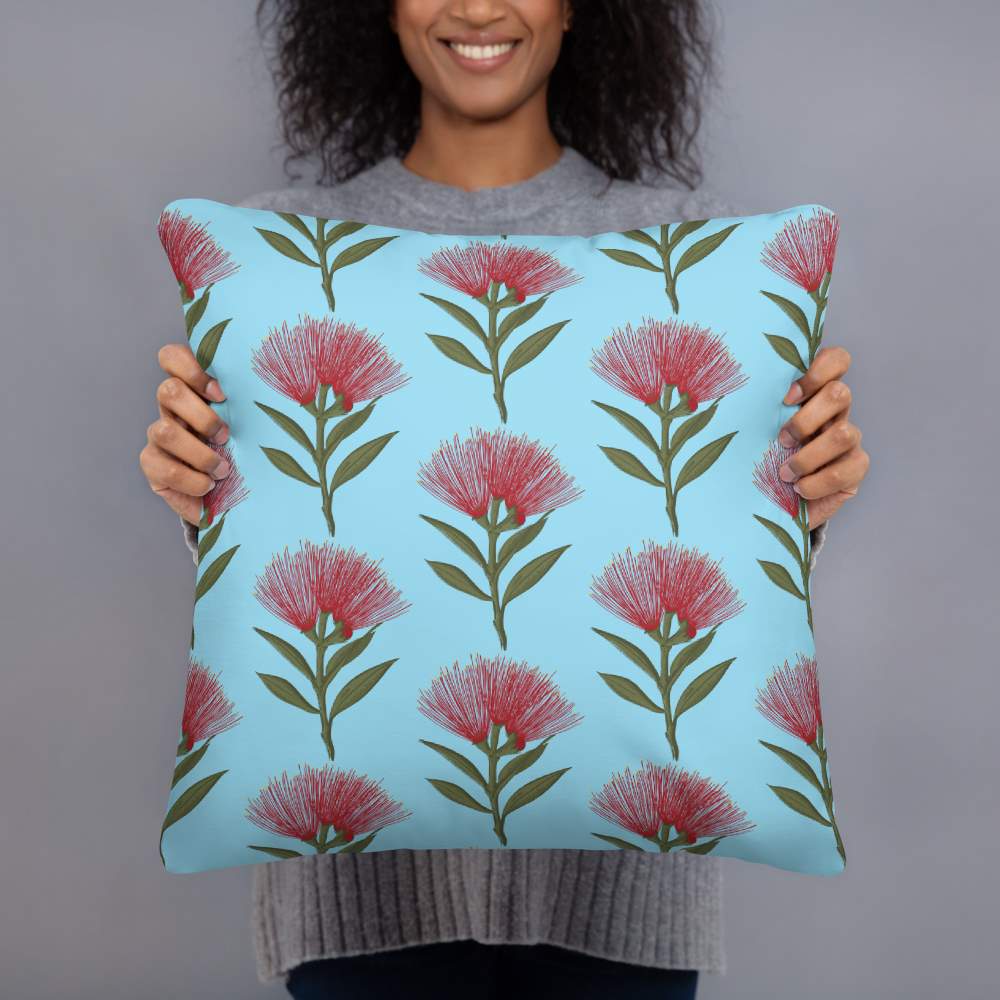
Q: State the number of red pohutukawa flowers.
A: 15